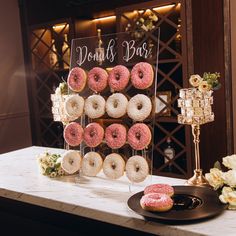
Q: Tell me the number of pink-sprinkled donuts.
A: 10